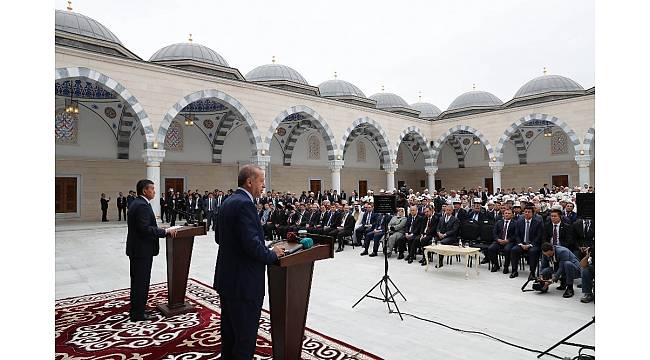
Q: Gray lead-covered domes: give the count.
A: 8